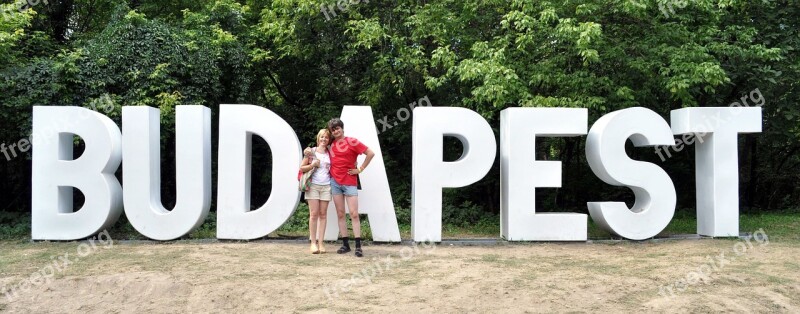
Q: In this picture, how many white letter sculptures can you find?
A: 8